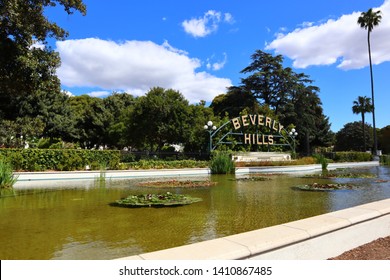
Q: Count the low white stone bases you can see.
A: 1